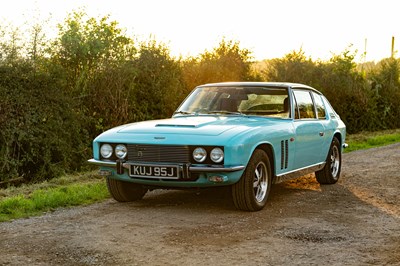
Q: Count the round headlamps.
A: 4